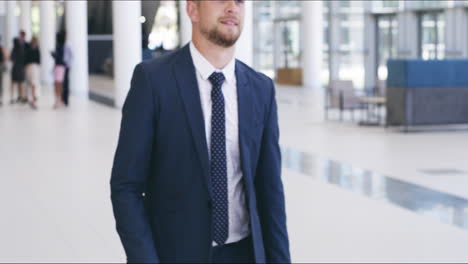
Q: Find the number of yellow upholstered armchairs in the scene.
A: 0